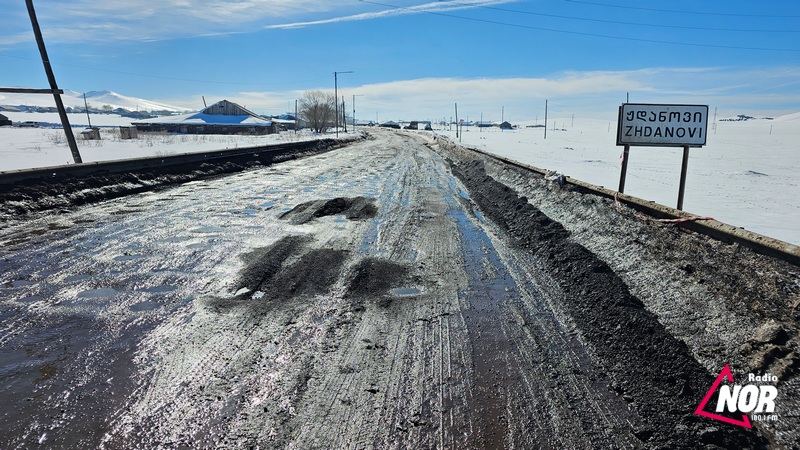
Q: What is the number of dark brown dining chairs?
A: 0